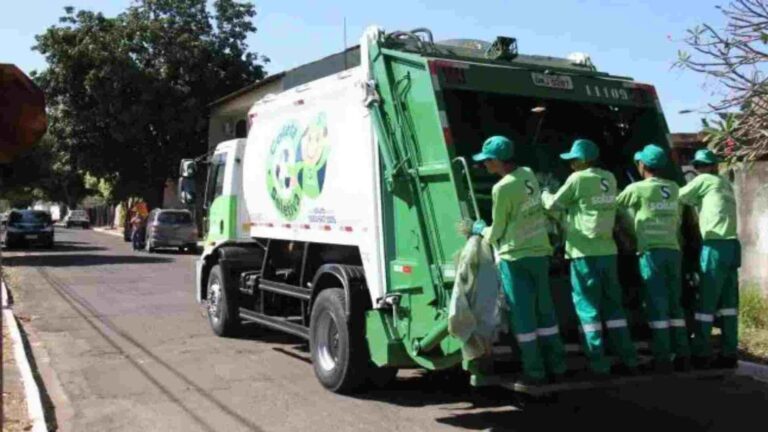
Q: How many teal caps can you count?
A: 4